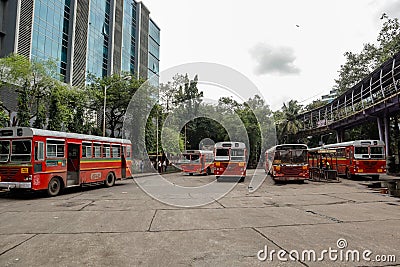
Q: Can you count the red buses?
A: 5